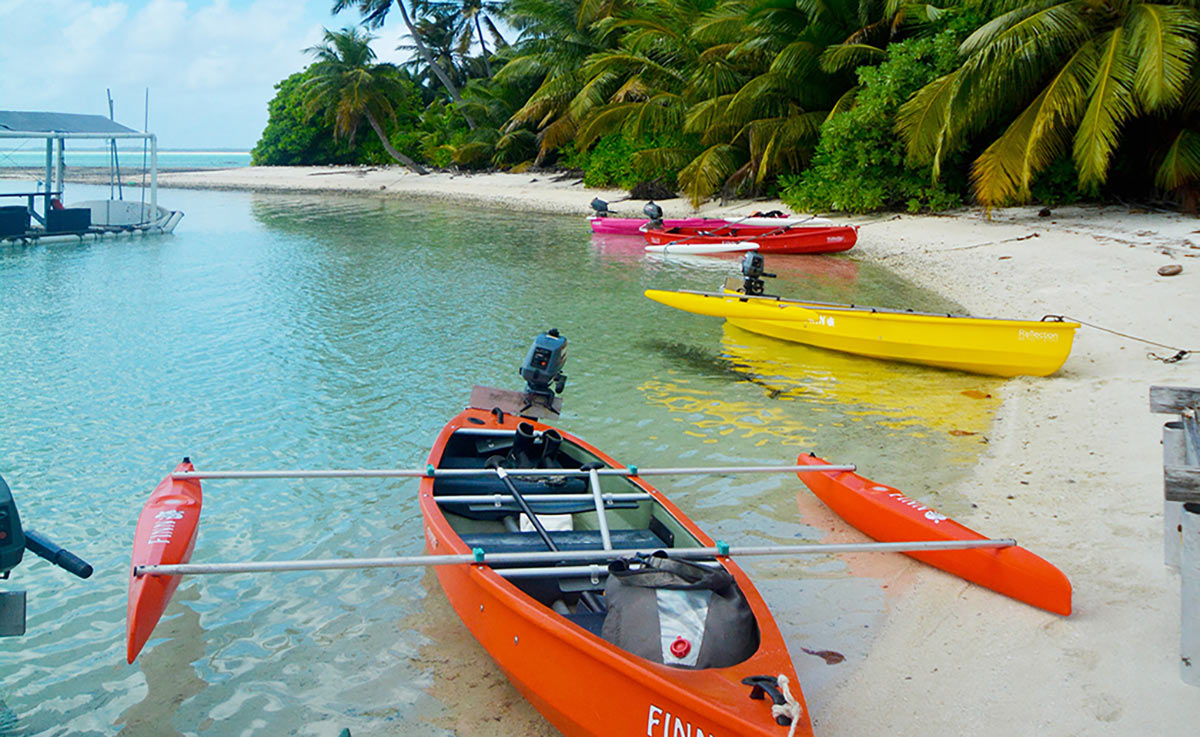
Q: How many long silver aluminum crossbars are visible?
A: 2